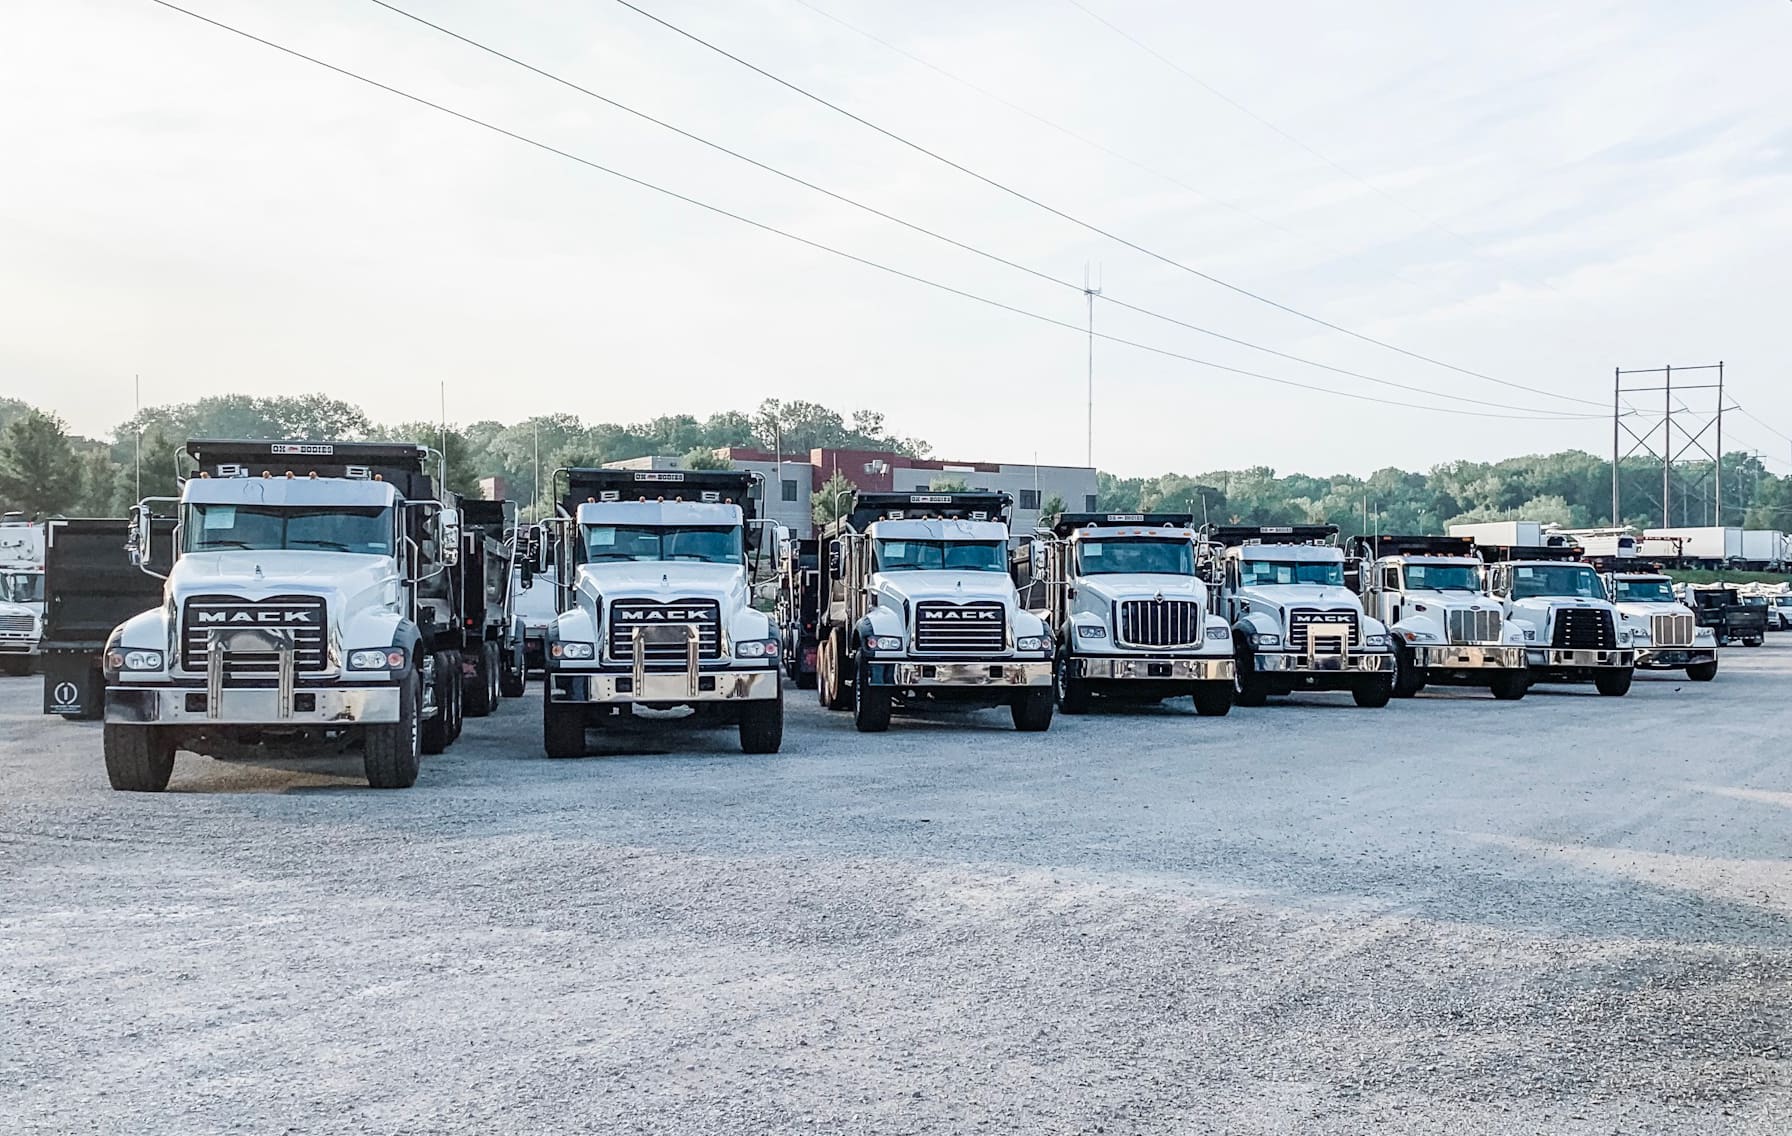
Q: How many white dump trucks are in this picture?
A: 8